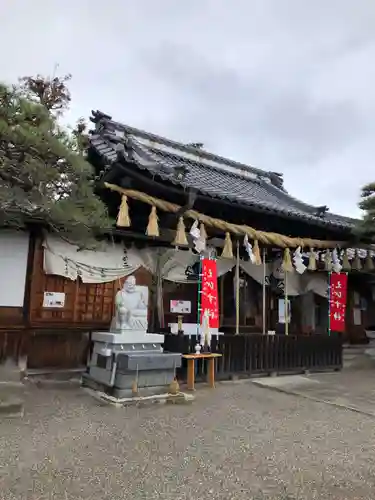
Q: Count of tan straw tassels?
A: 12